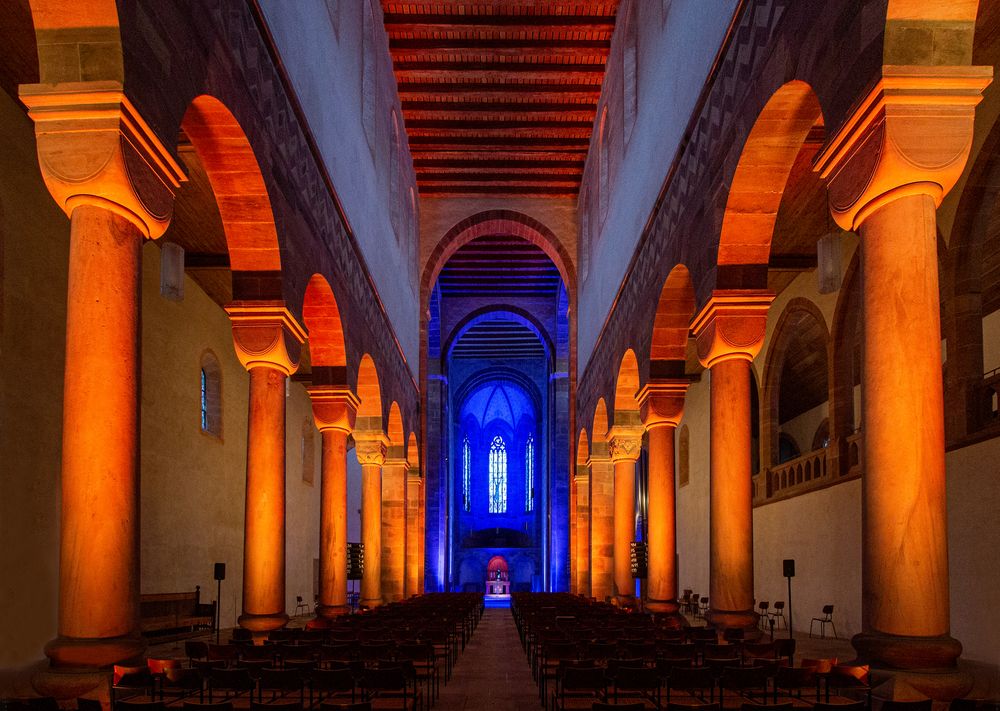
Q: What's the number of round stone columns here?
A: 8